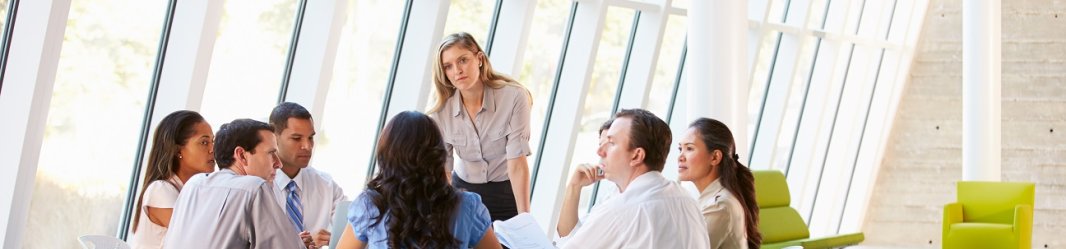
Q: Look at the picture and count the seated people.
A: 7